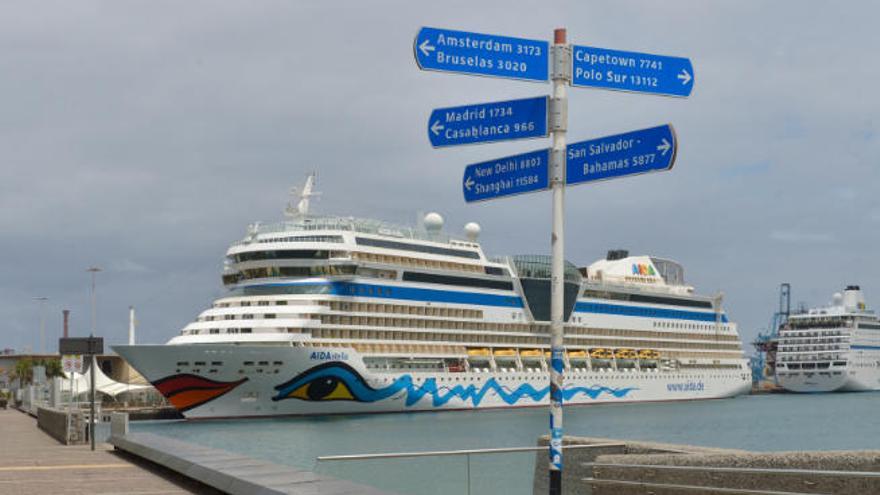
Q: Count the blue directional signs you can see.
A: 5